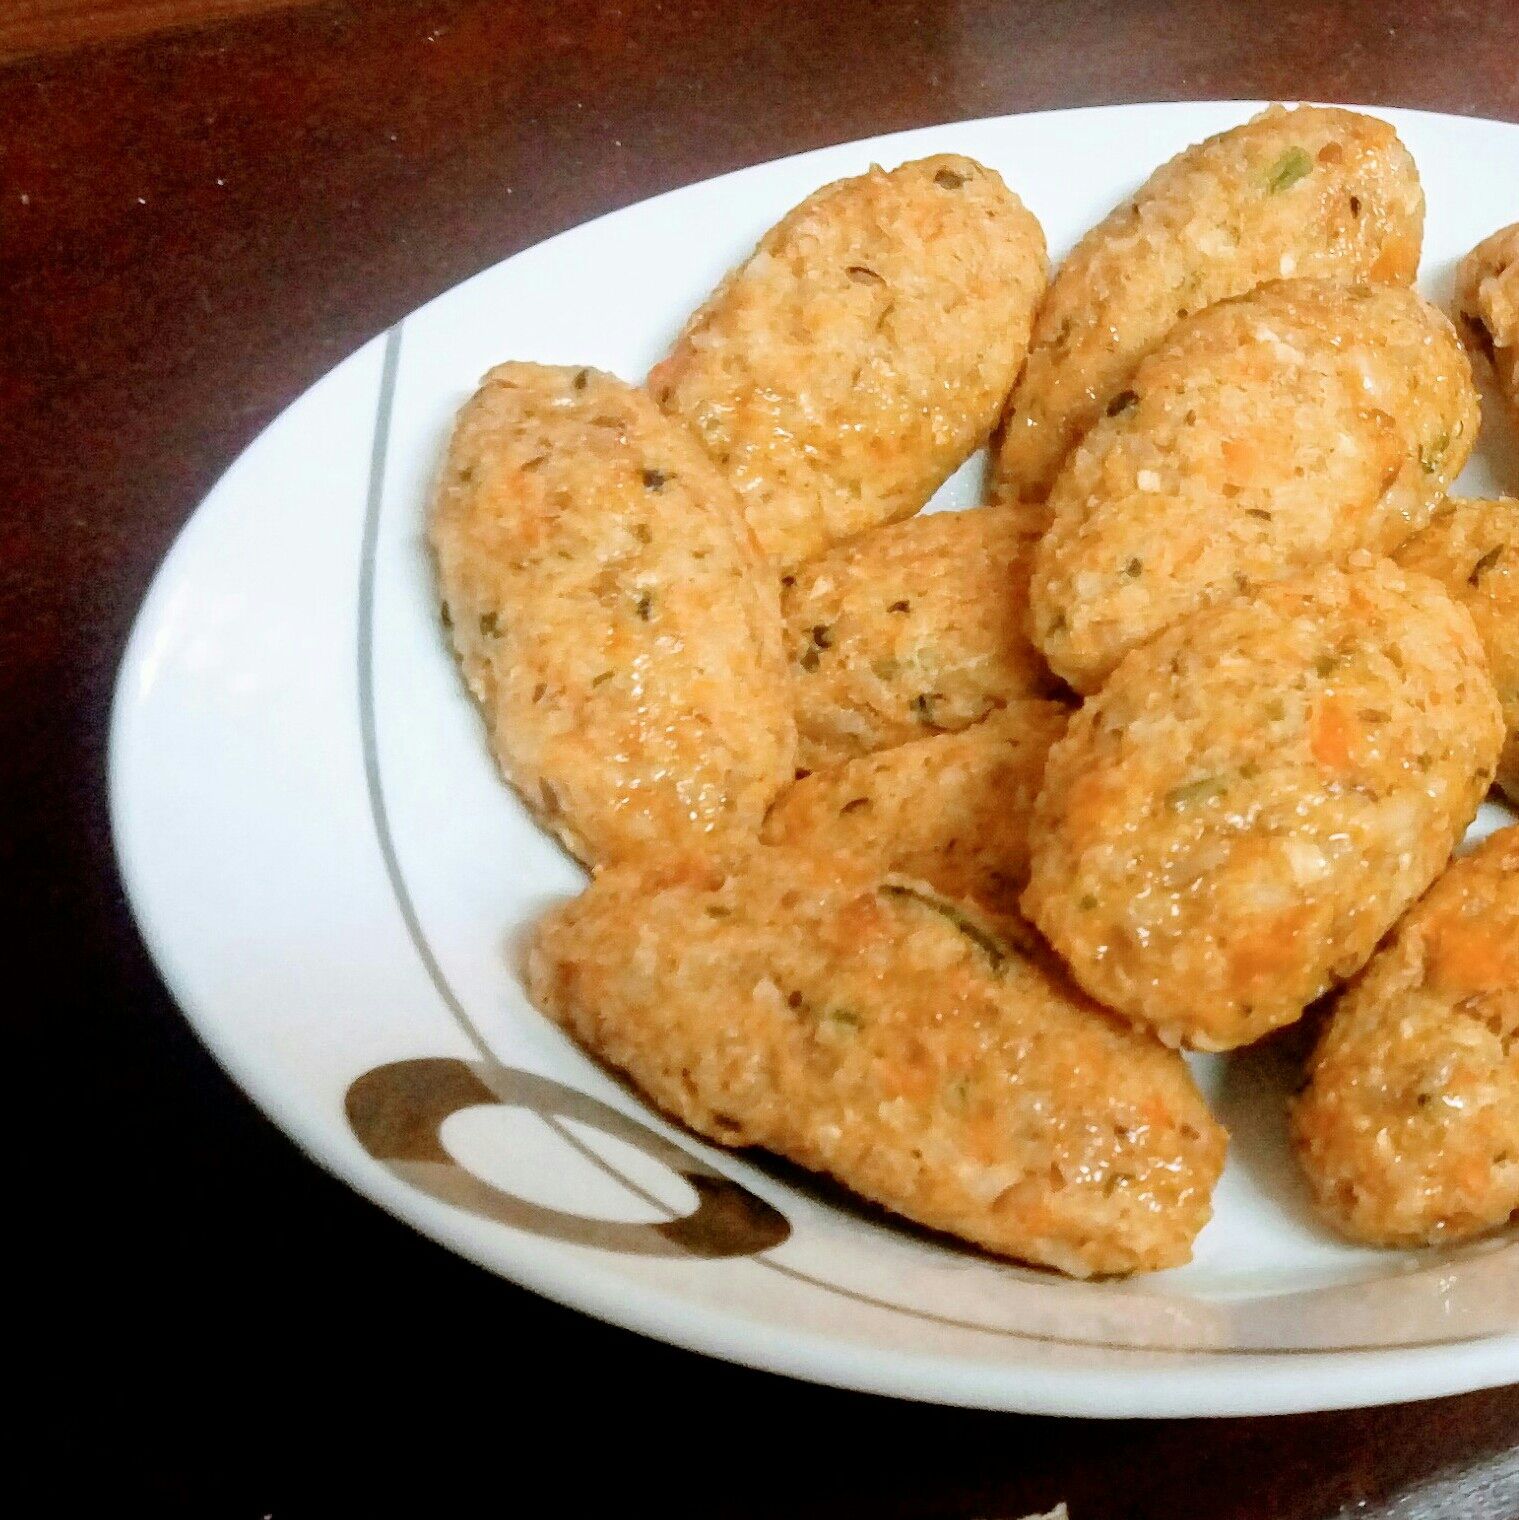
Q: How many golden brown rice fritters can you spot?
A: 11